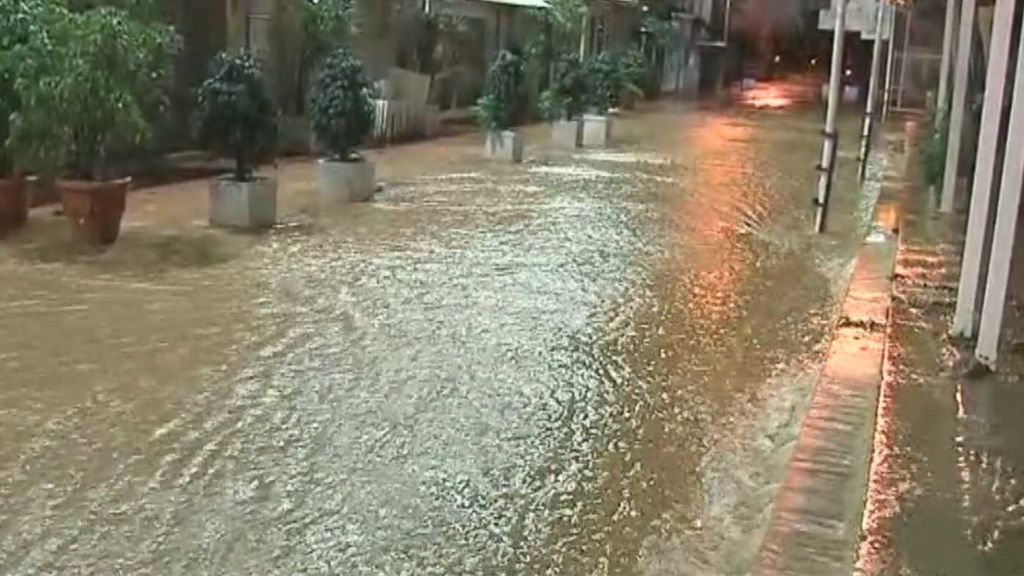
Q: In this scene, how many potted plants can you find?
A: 7